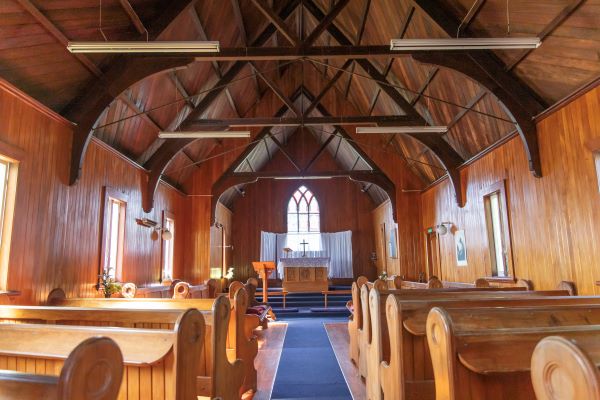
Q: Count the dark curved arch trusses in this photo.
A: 3